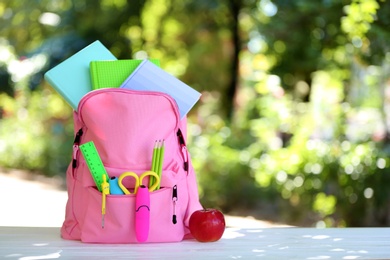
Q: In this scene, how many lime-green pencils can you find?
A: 3